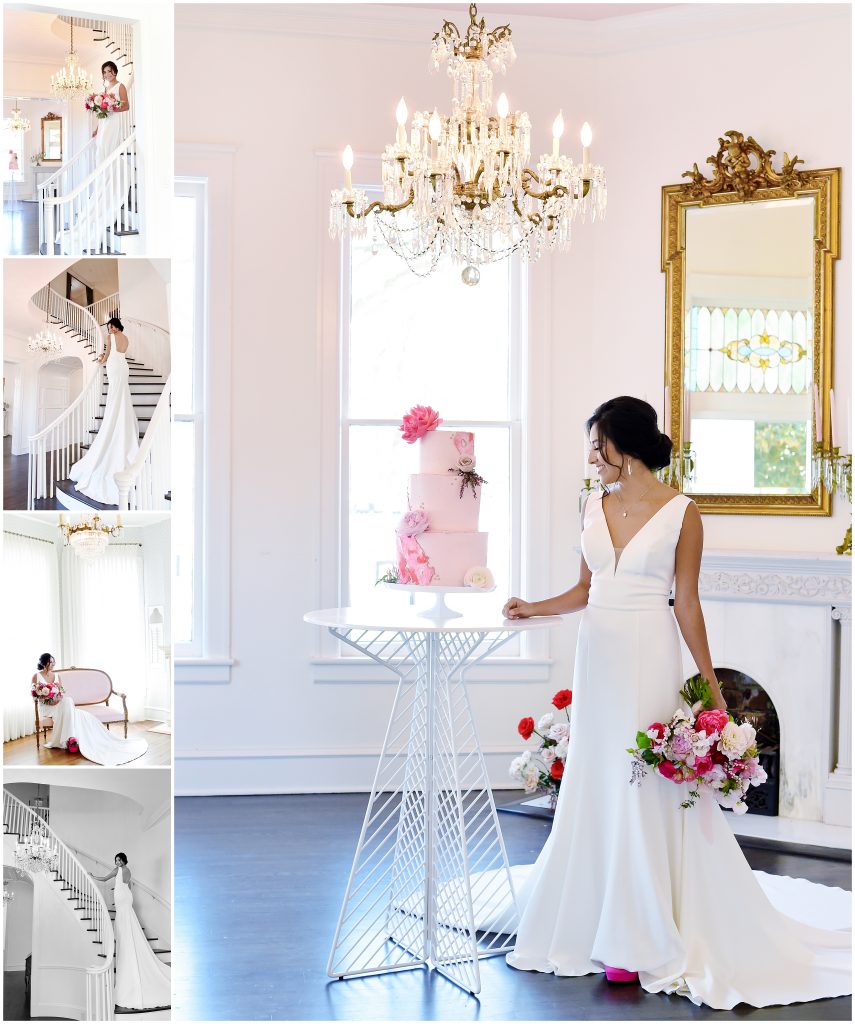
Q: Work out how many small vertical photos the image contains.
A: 4